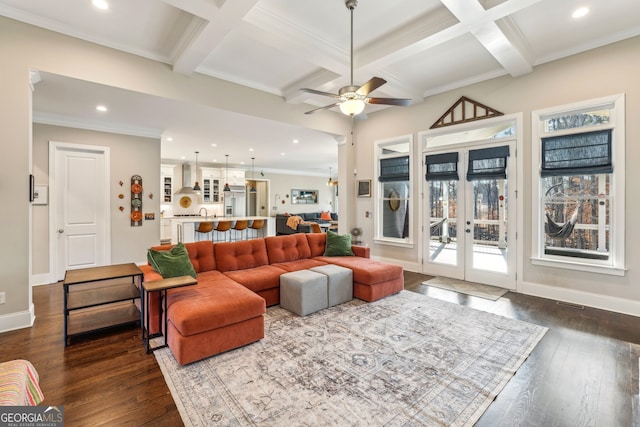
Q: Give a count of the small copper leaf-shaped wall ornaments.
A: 3